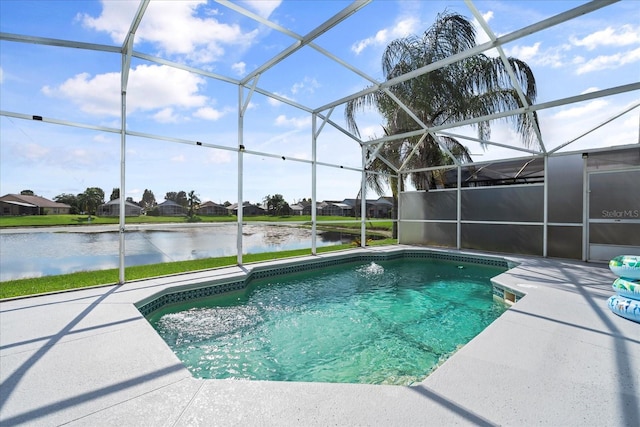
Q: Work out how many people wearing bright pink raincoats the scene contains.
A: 0